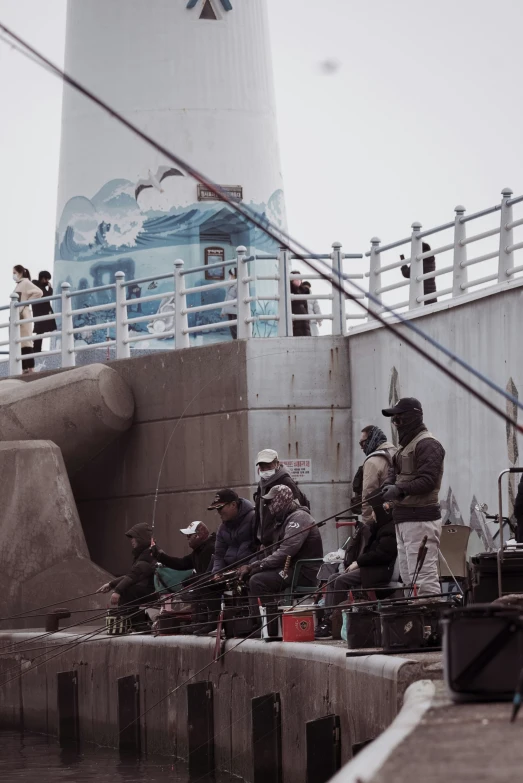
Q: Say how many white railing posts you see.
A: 11